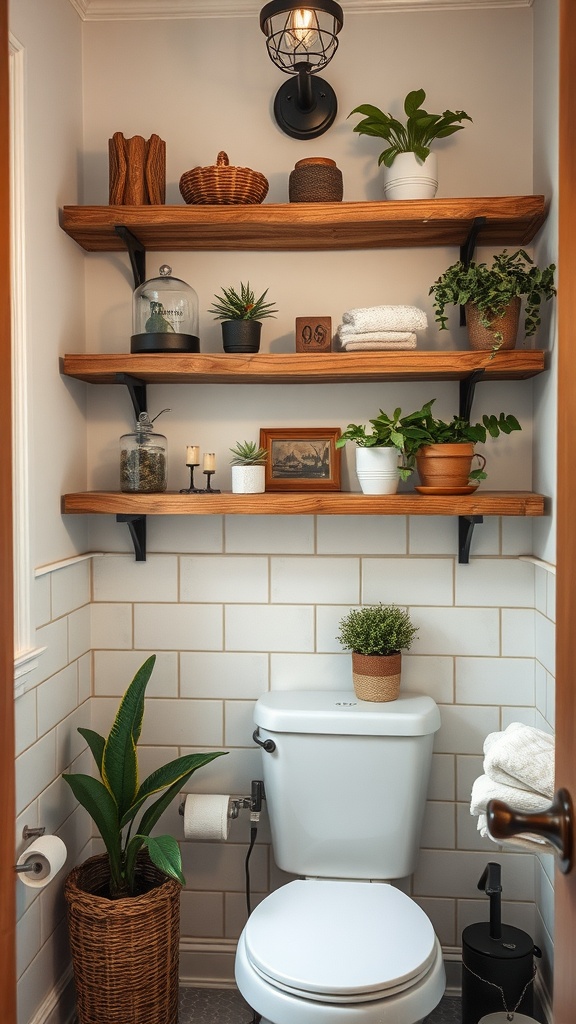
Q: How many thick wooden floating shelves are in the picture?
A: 3